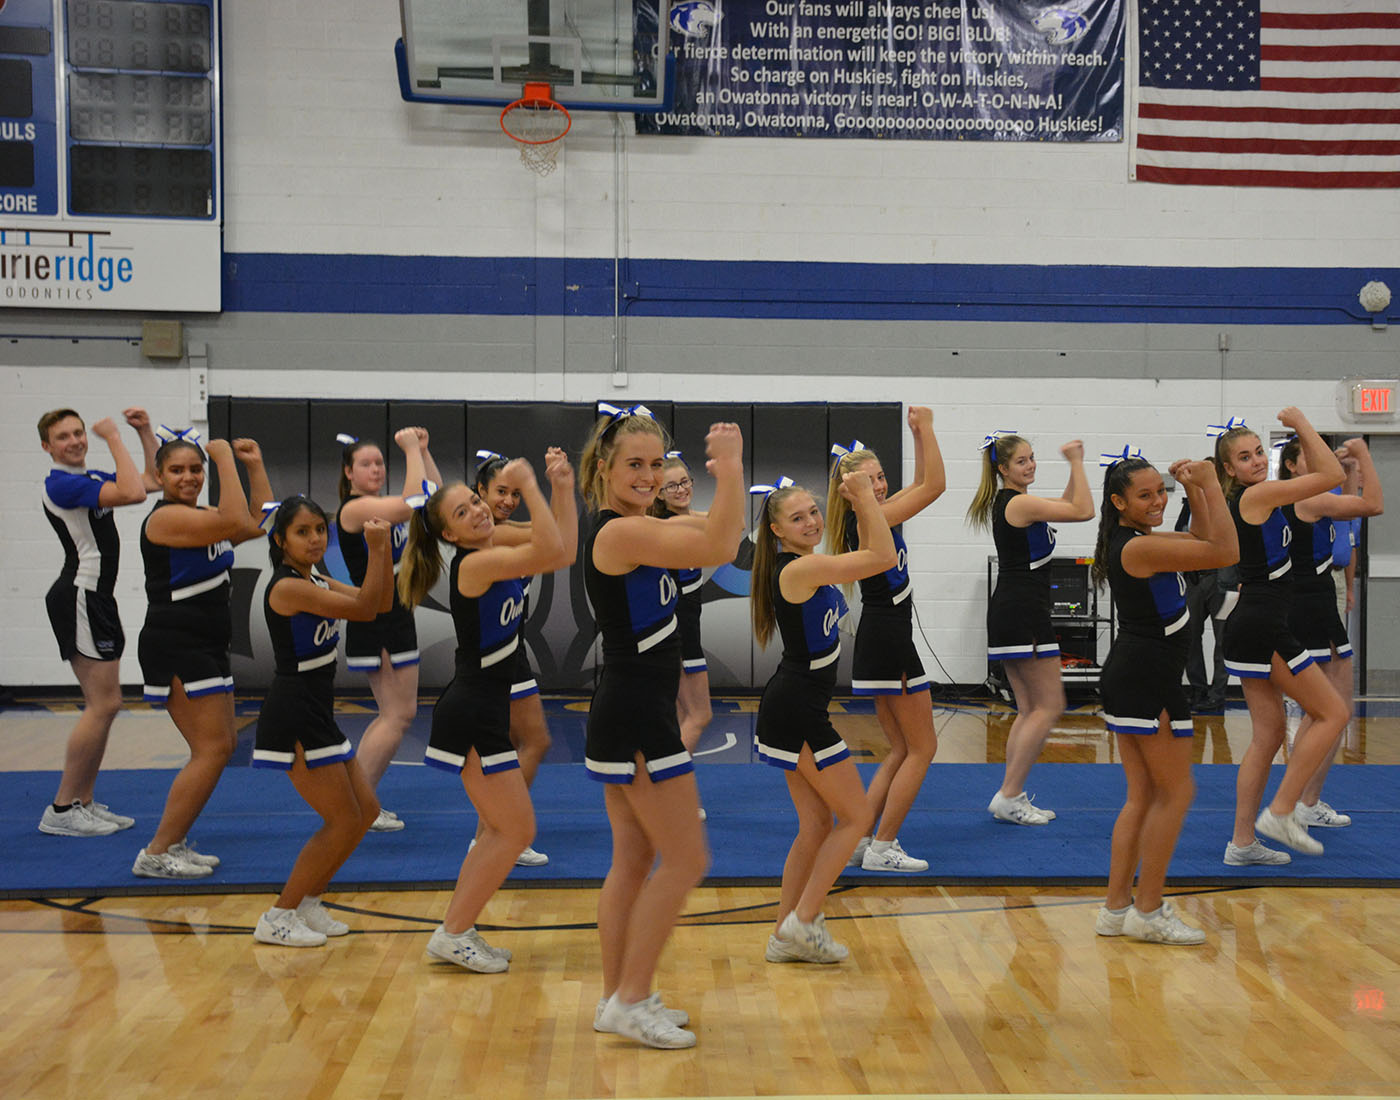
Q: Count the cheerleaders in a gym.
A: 14